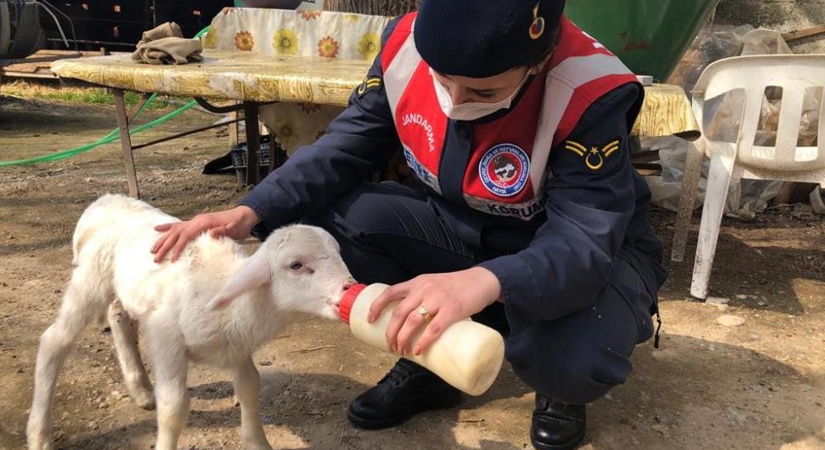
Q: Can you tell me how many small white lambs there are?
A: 1